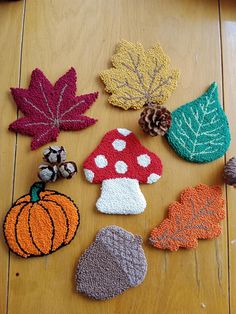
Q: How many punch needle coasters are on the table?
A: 7